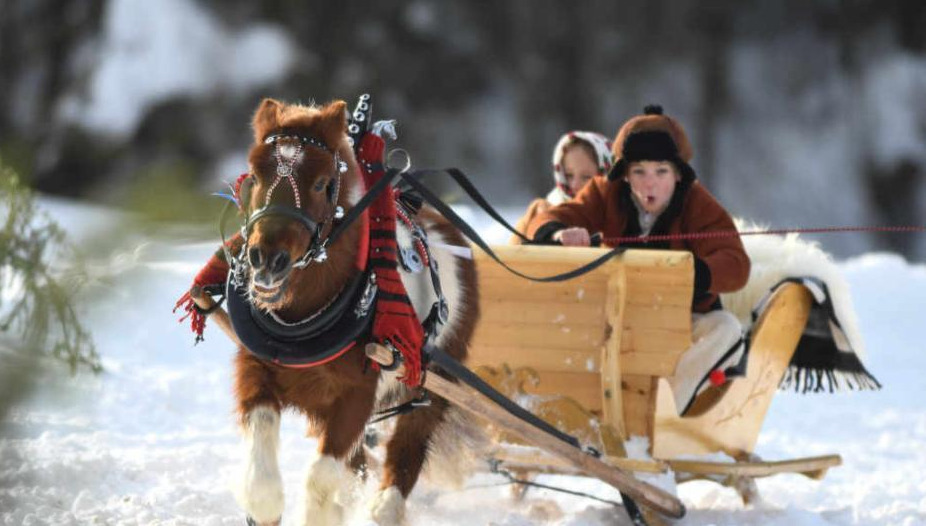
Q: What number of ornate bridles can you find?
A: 1